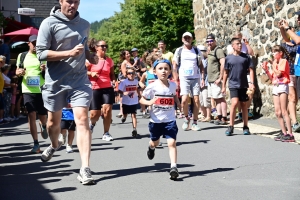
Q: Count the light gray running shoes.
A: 2